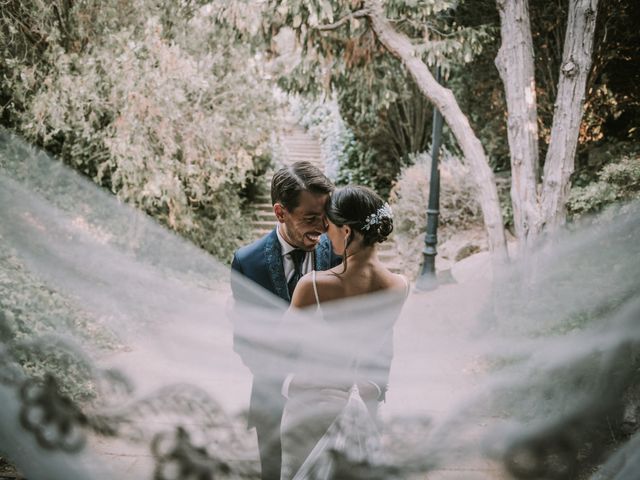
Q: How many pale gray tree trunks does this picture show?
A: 3